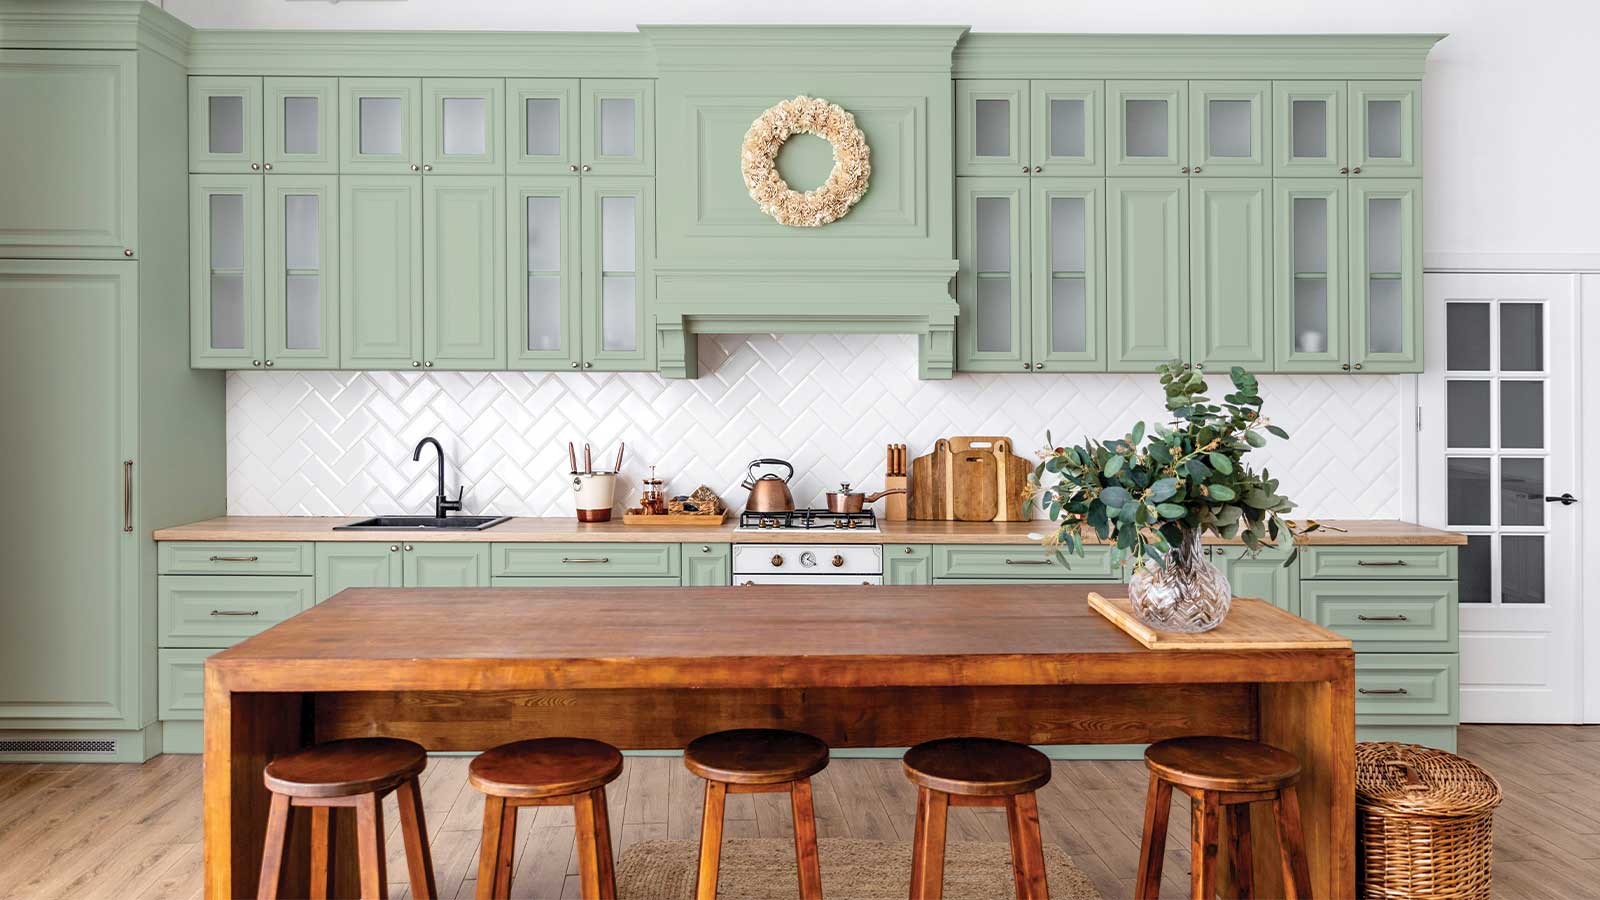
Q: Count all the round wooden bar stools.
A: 5